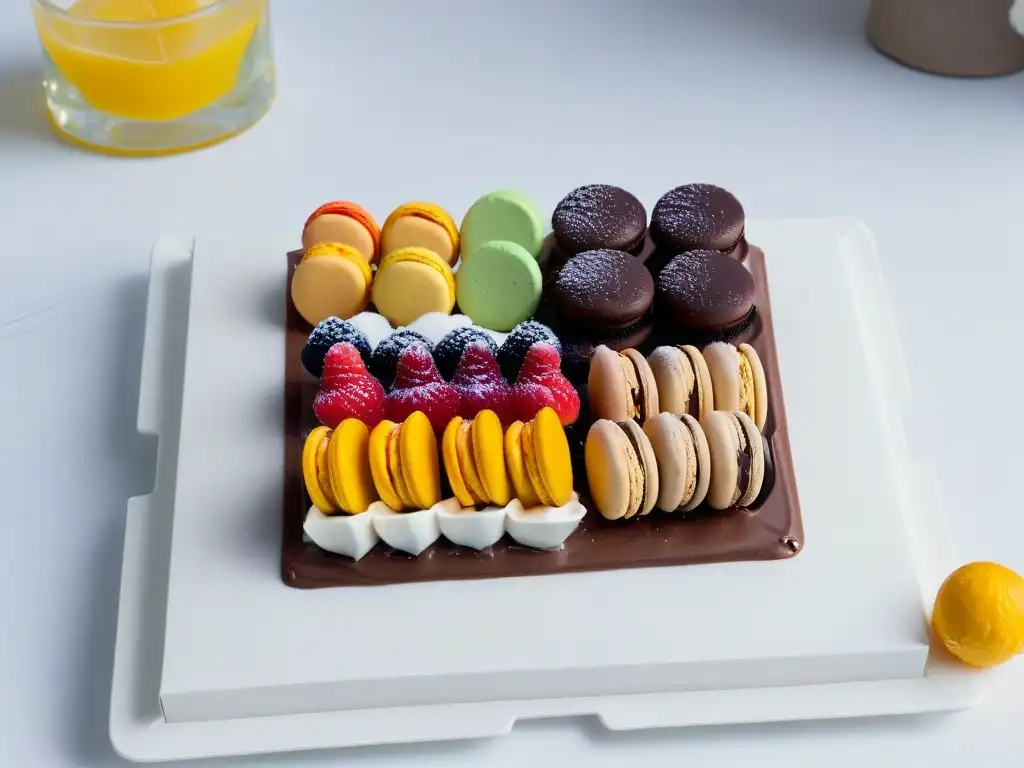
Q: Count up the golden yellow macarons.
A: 4